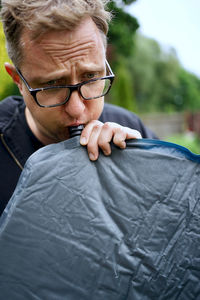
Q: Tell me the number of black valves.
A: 1